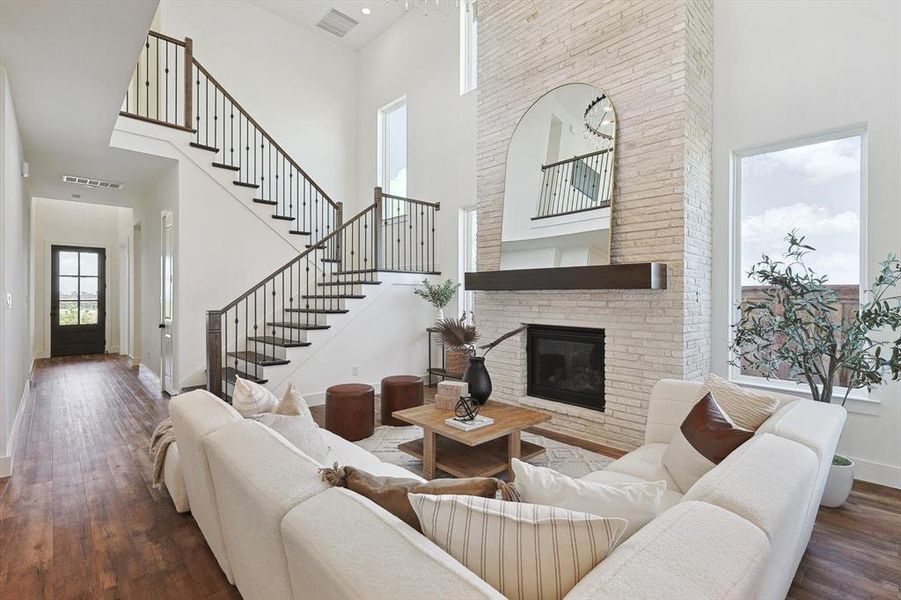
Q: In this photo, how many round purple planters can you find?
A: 0